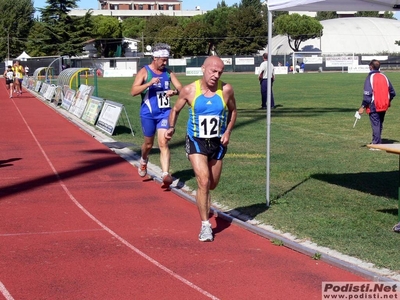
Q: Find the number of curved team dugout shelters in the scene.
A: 2